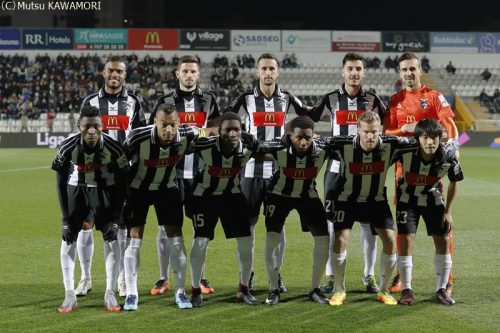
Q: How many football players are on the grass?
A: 11